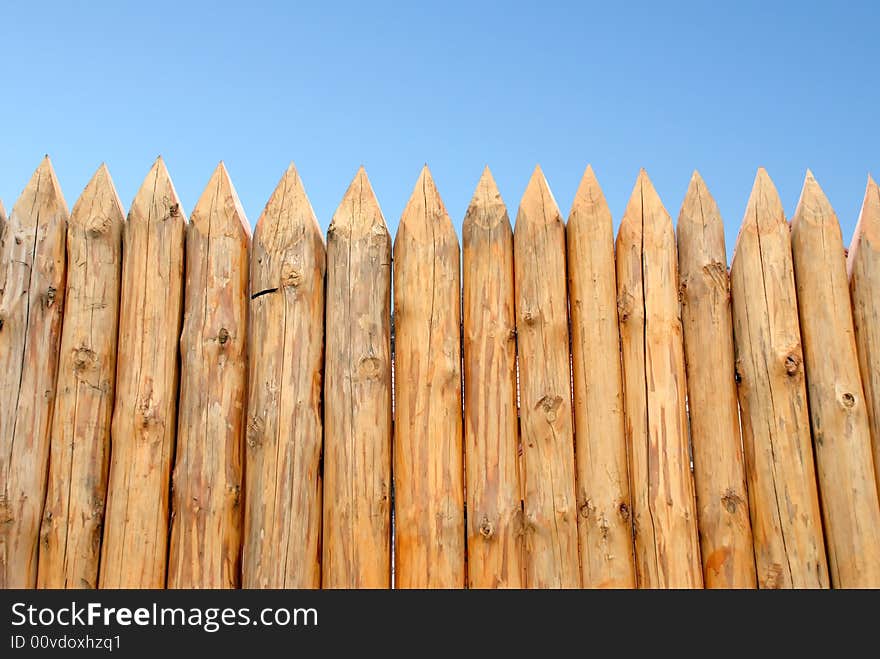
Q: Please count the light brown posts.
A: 15